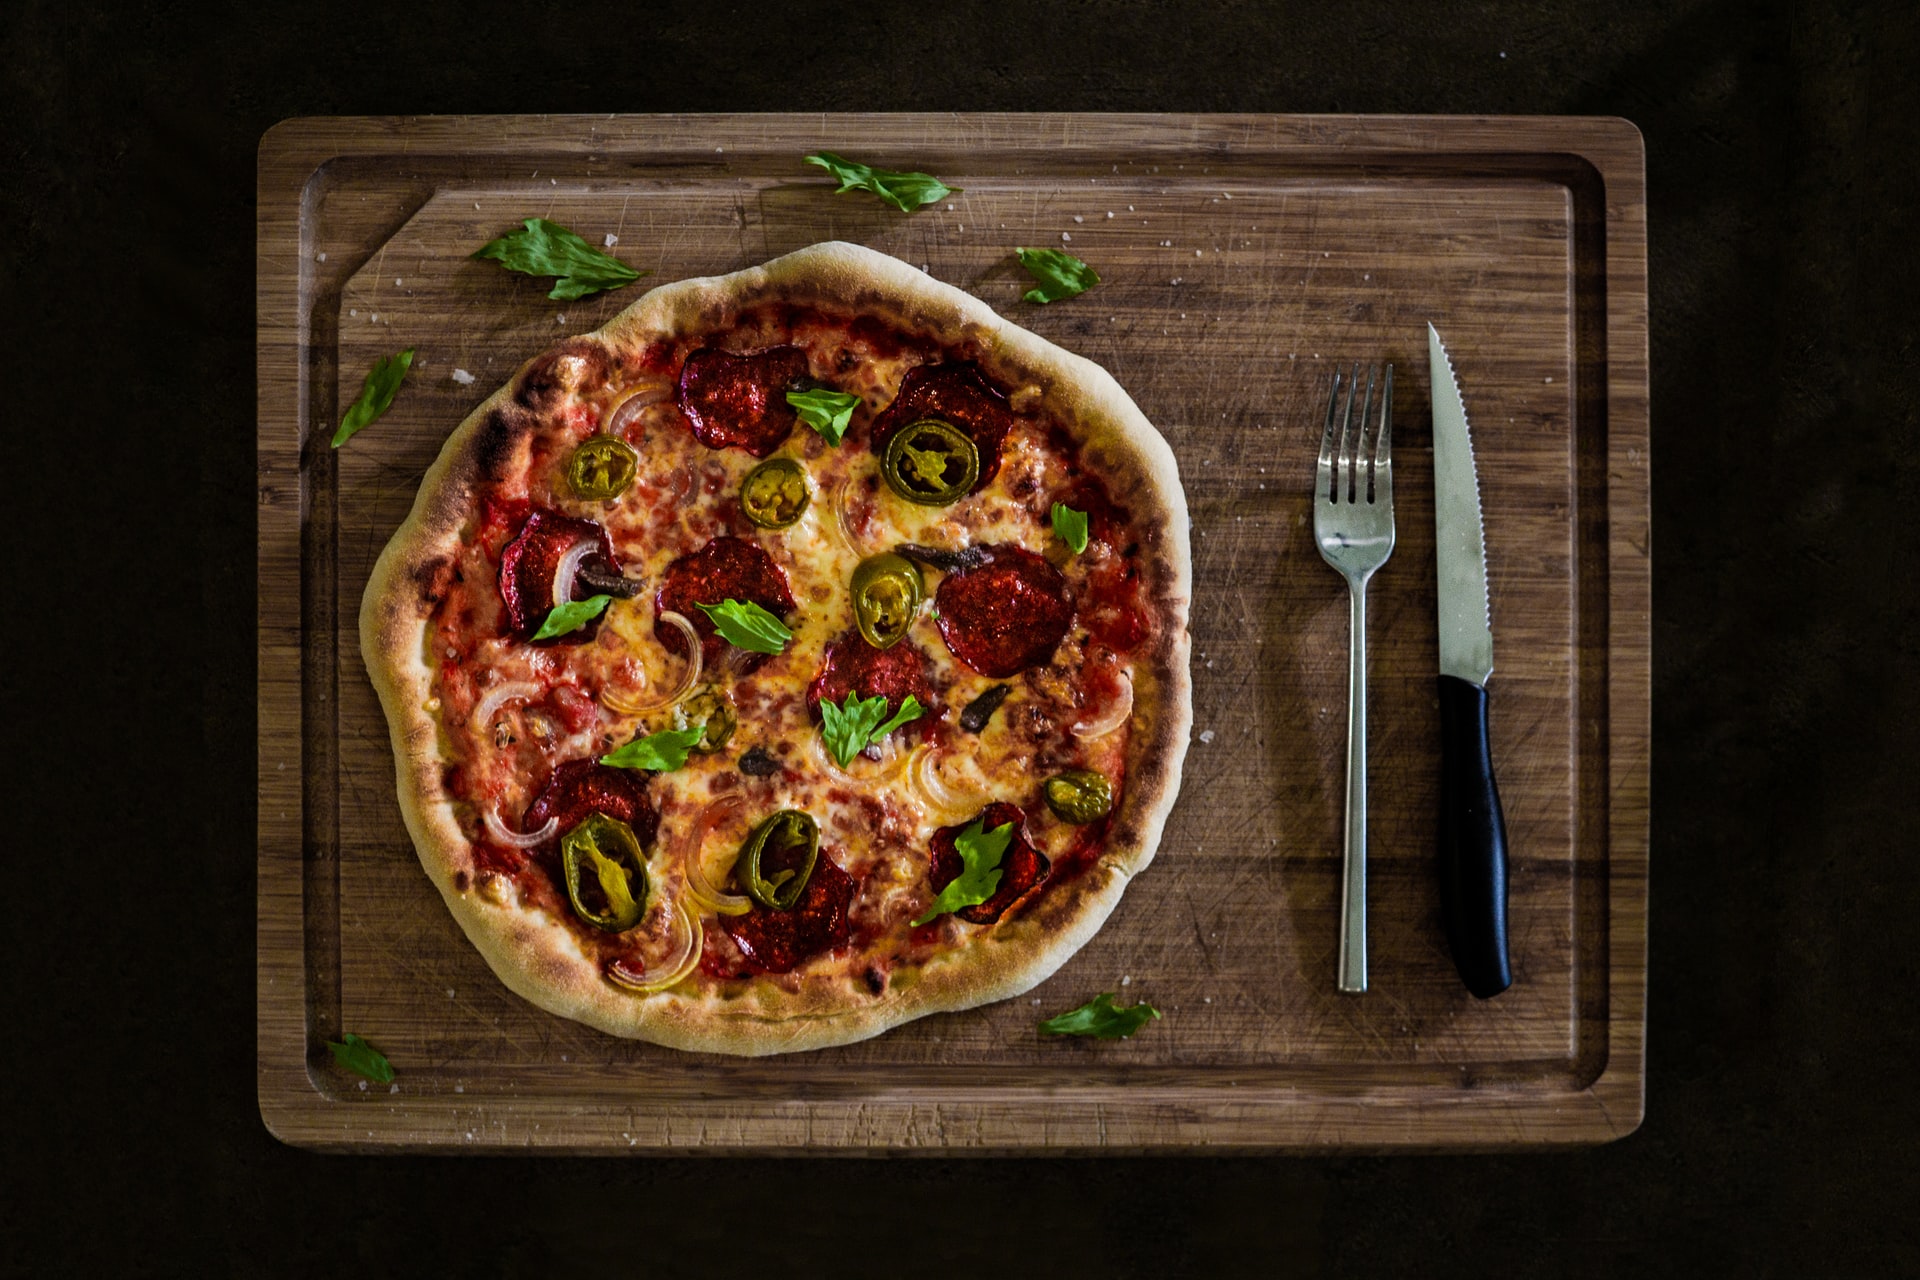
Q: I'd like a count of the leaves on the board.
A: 6